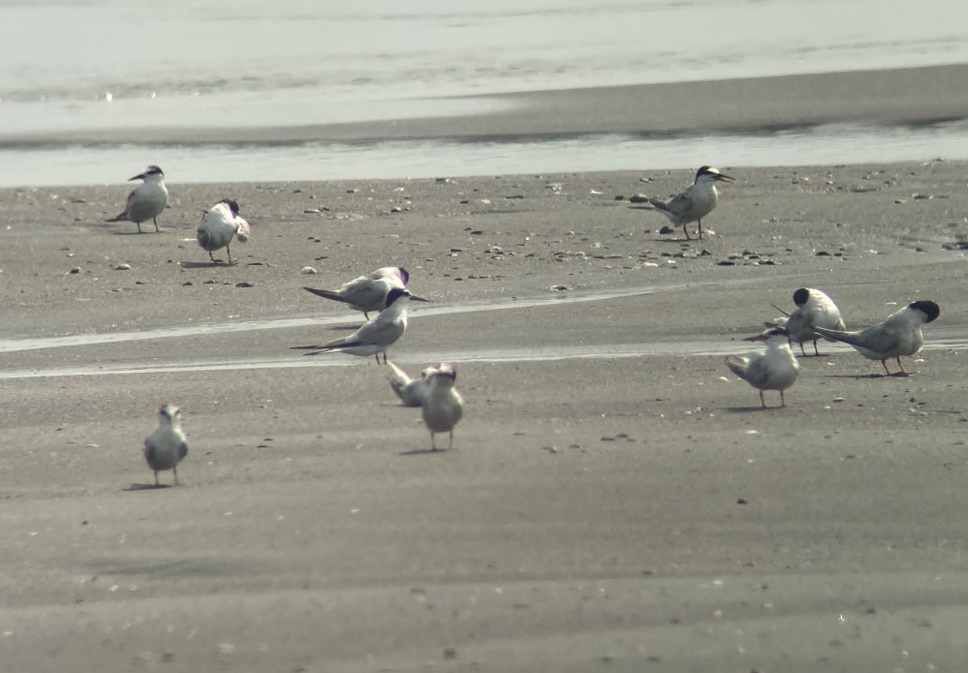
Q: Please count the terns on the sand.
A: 11